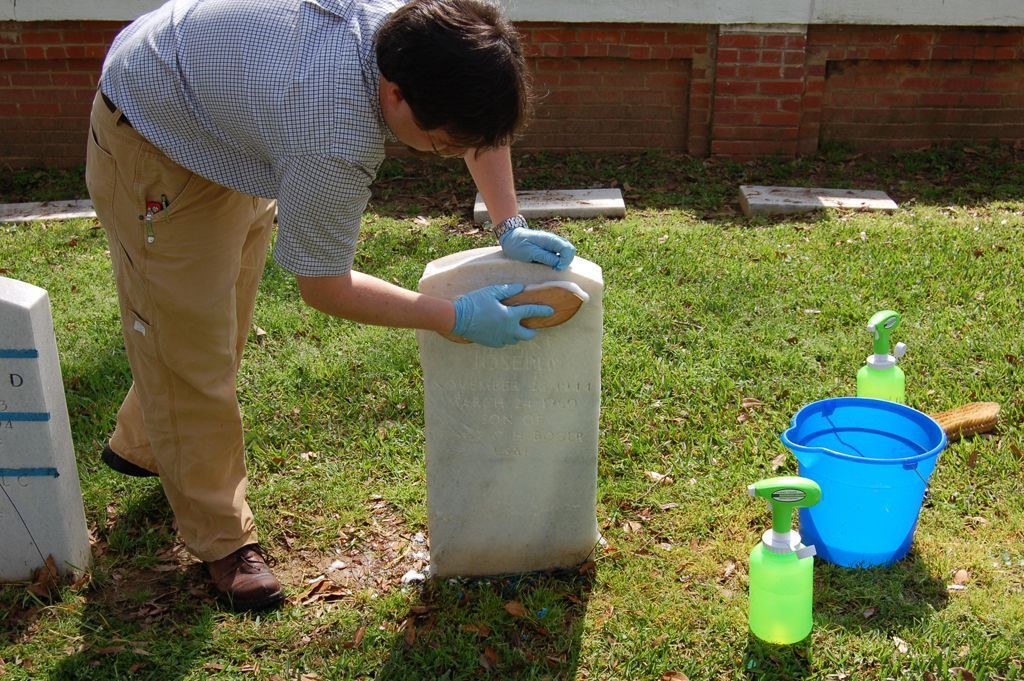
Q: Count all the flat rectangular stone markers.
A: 3